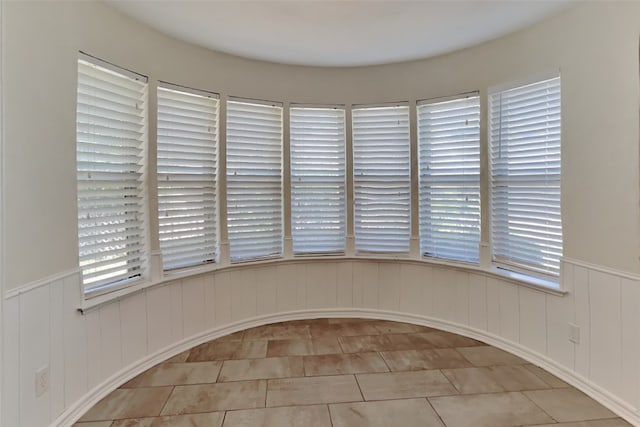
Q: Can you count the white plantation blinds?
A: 7